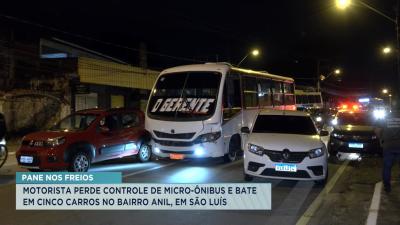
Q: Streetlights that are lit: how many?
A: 5